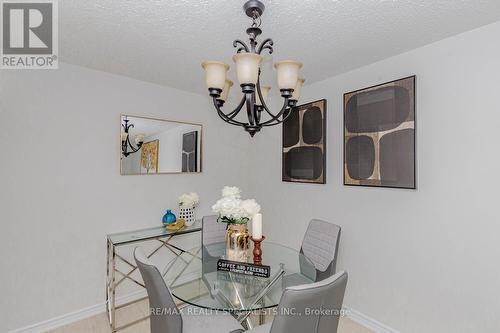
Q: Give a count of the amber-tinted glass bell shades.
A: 6